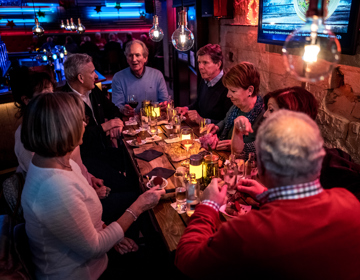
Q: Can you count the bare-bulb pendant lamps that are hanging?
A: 8